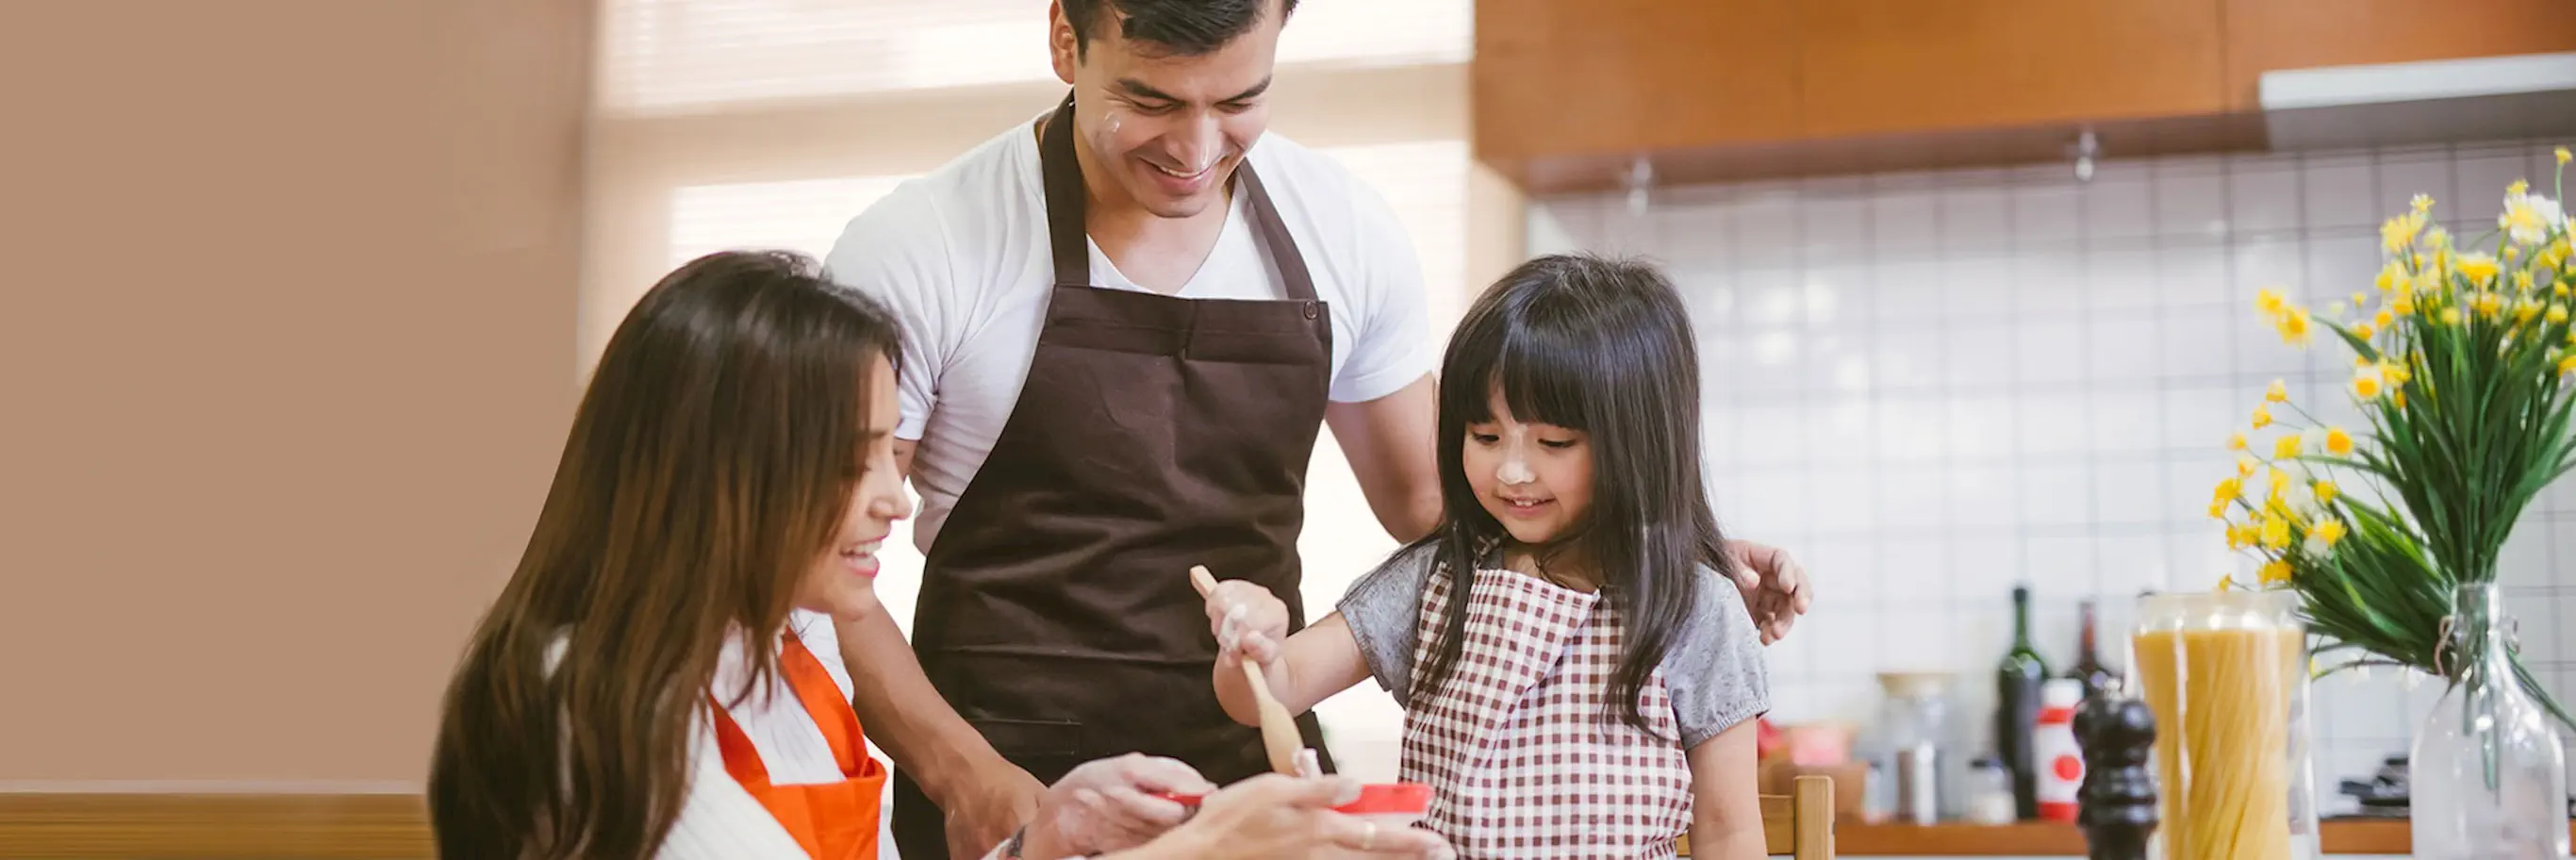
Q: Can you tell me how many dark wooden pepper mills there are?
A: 1